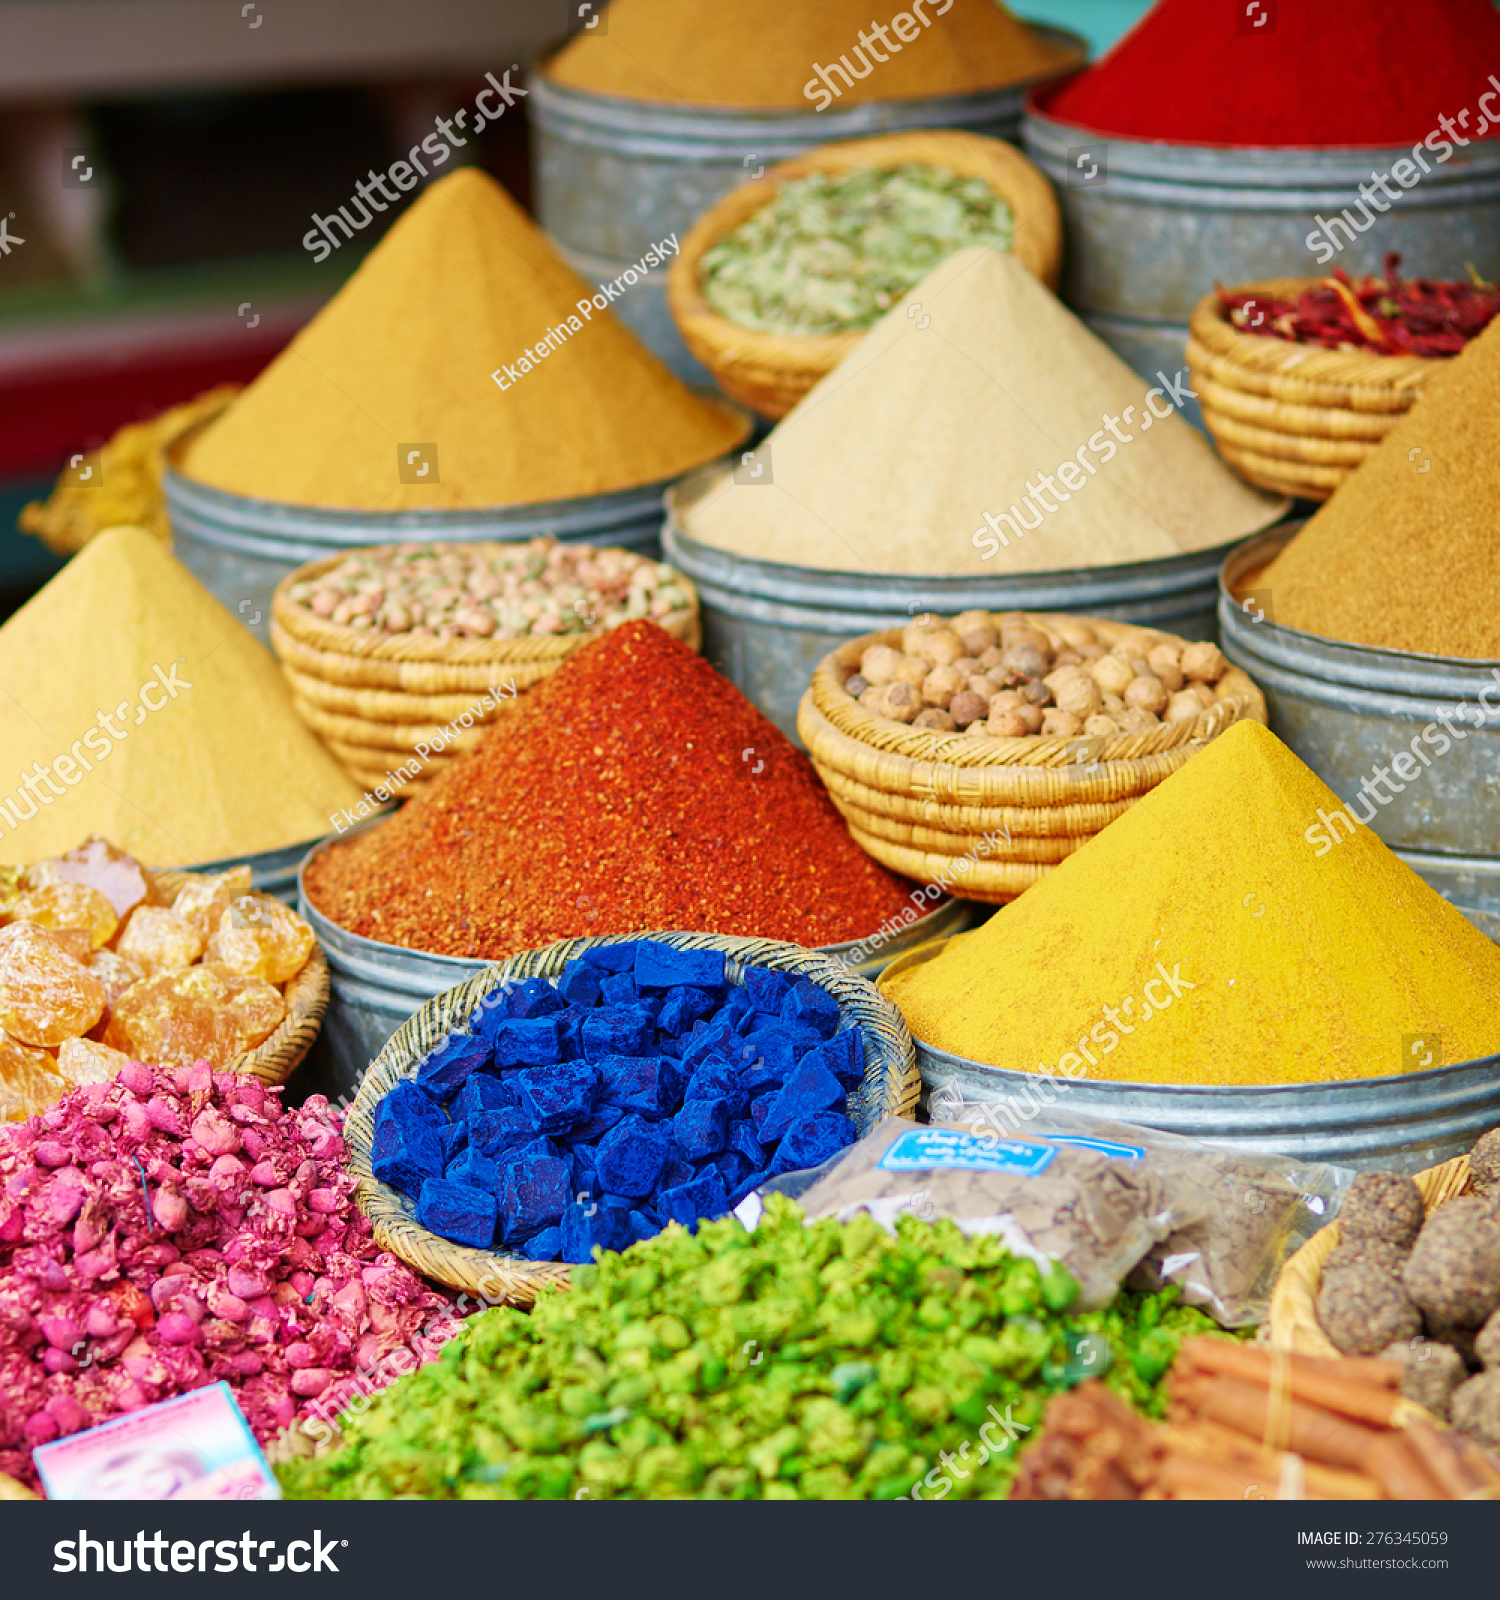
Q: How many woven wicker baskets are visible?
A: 7